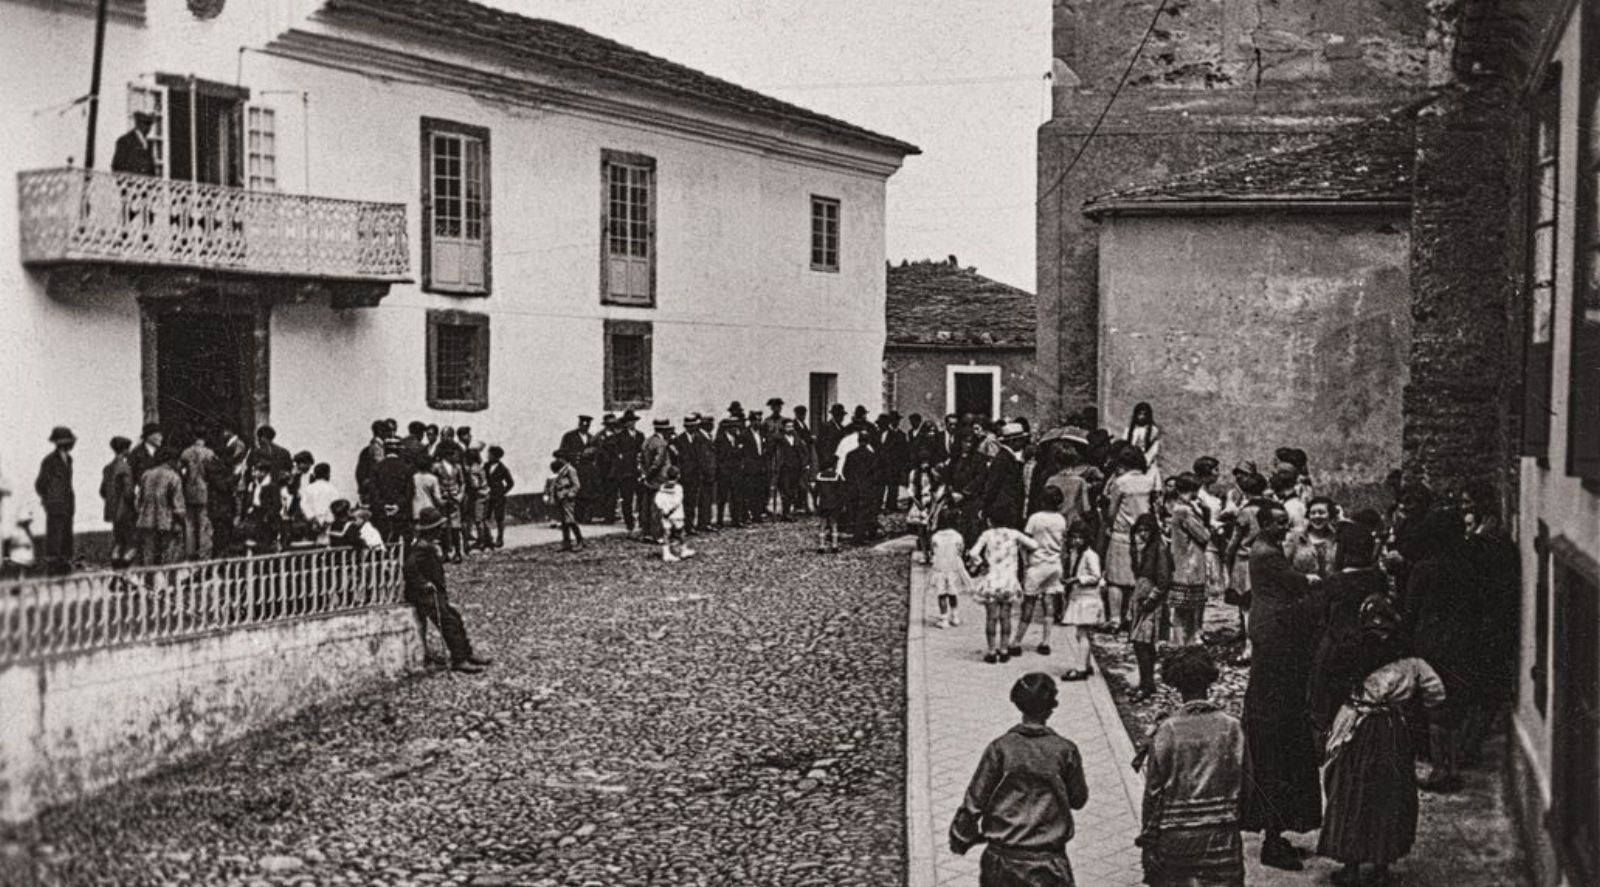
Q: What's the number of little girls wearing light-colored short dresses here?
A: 4